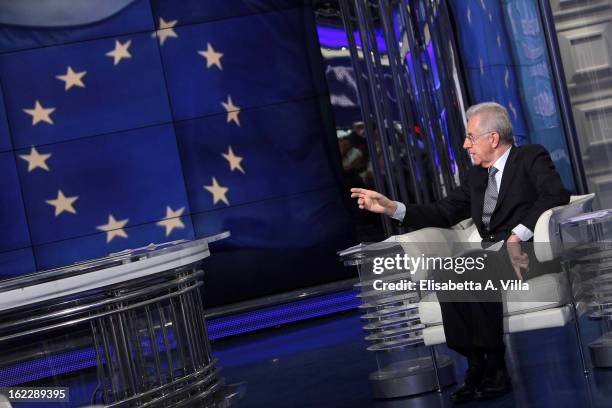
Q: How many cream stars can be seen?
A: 12